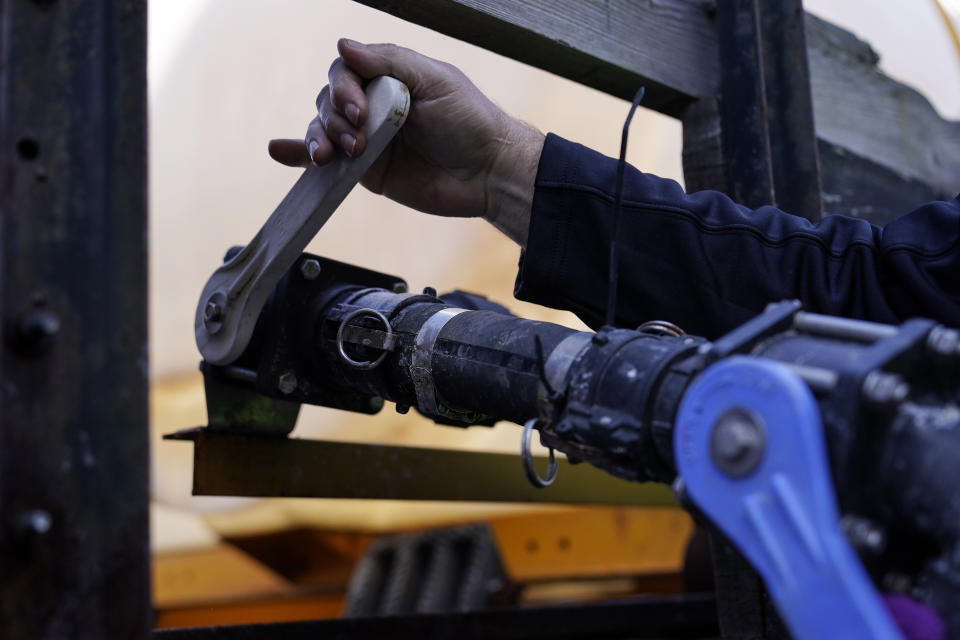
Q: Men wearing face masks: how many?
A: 0